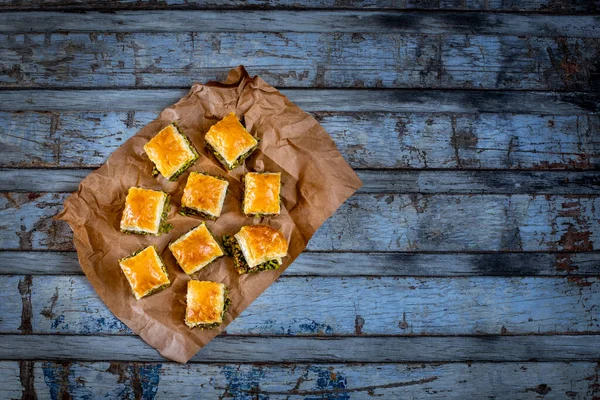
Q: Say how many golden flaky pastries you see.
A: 9